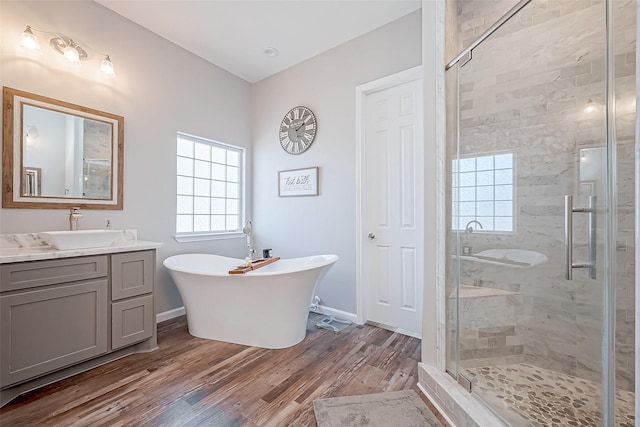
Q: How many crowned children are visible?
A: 0